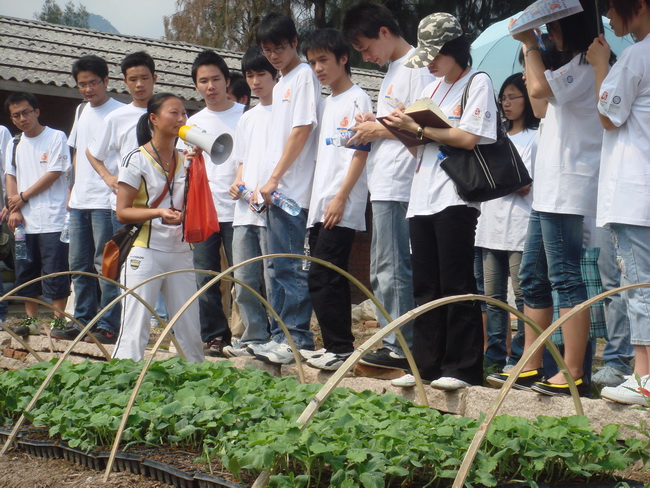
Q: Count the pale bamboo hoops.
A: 7